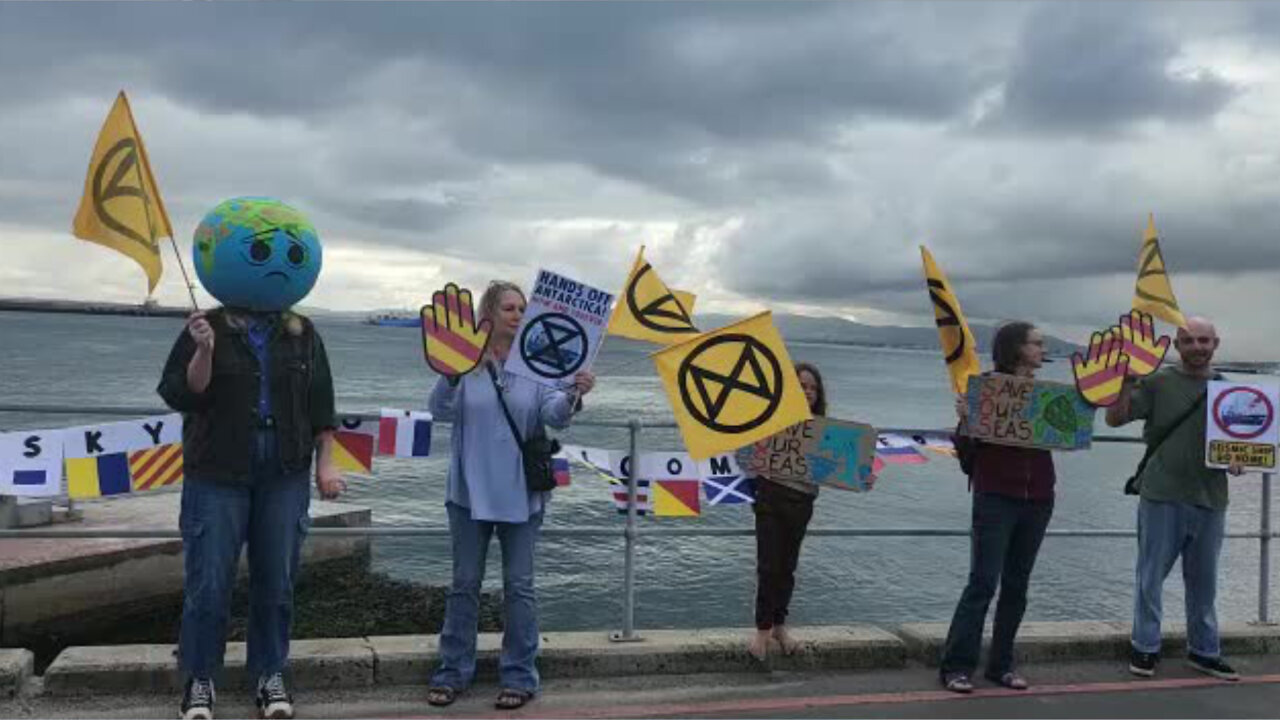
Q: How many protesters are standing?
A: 5